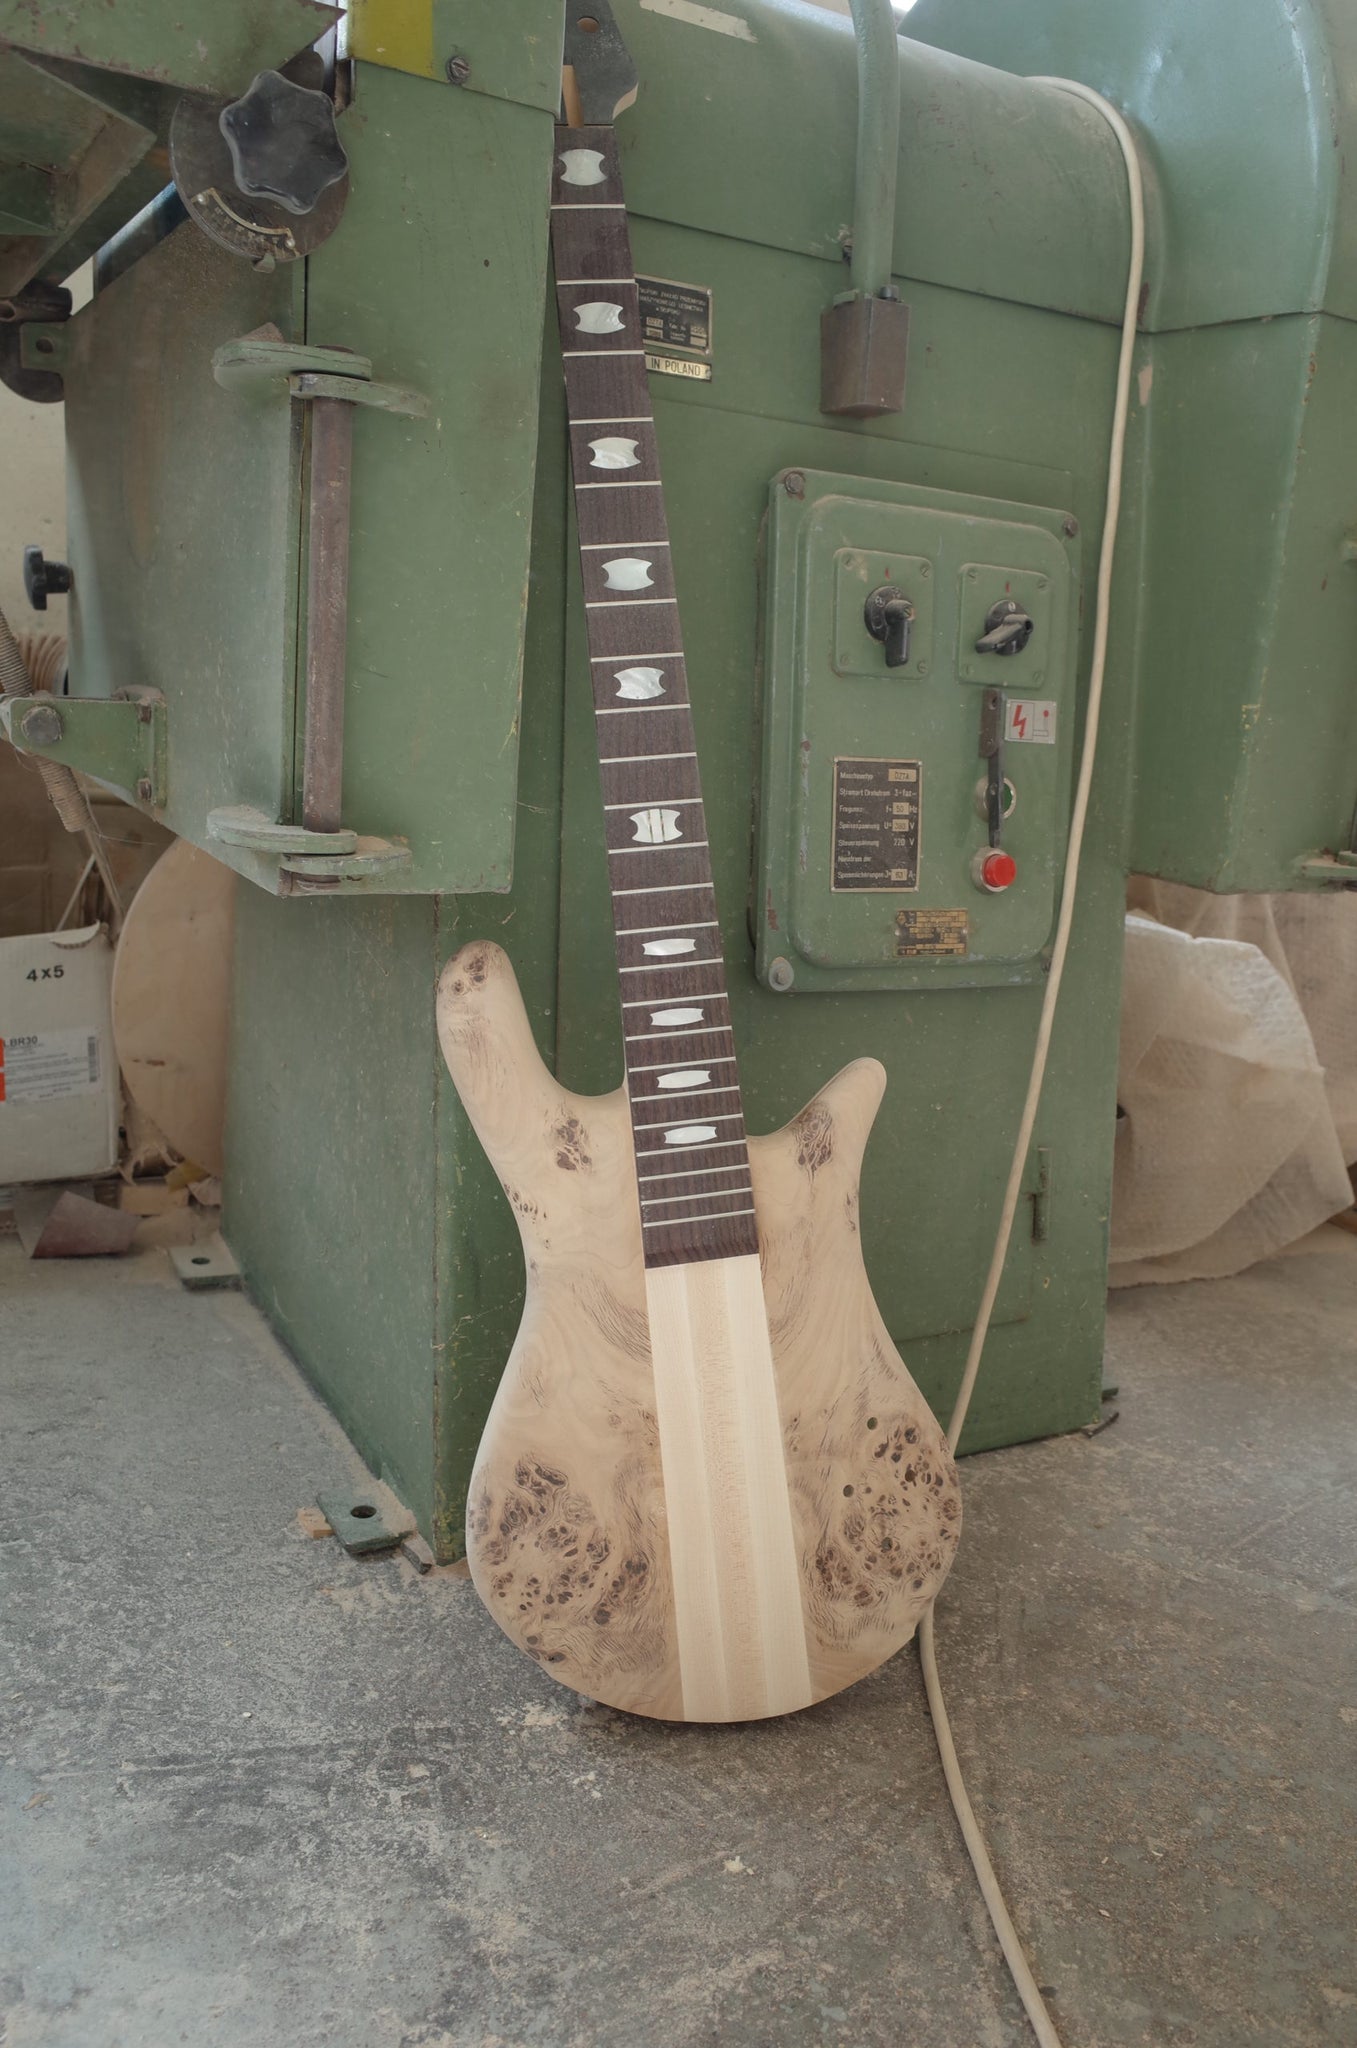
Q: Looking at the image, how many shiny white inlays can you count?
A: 10